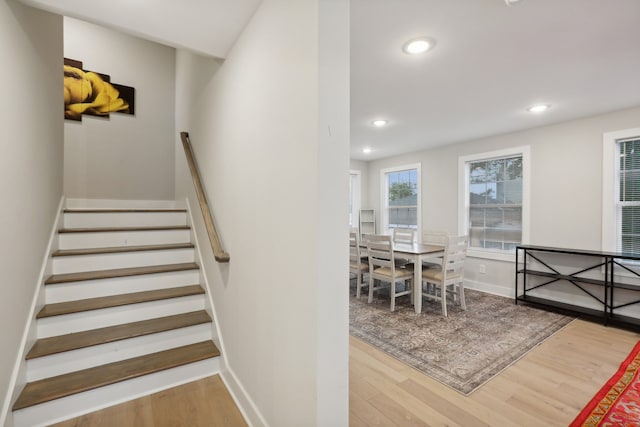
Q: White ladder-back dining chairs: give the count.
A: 5